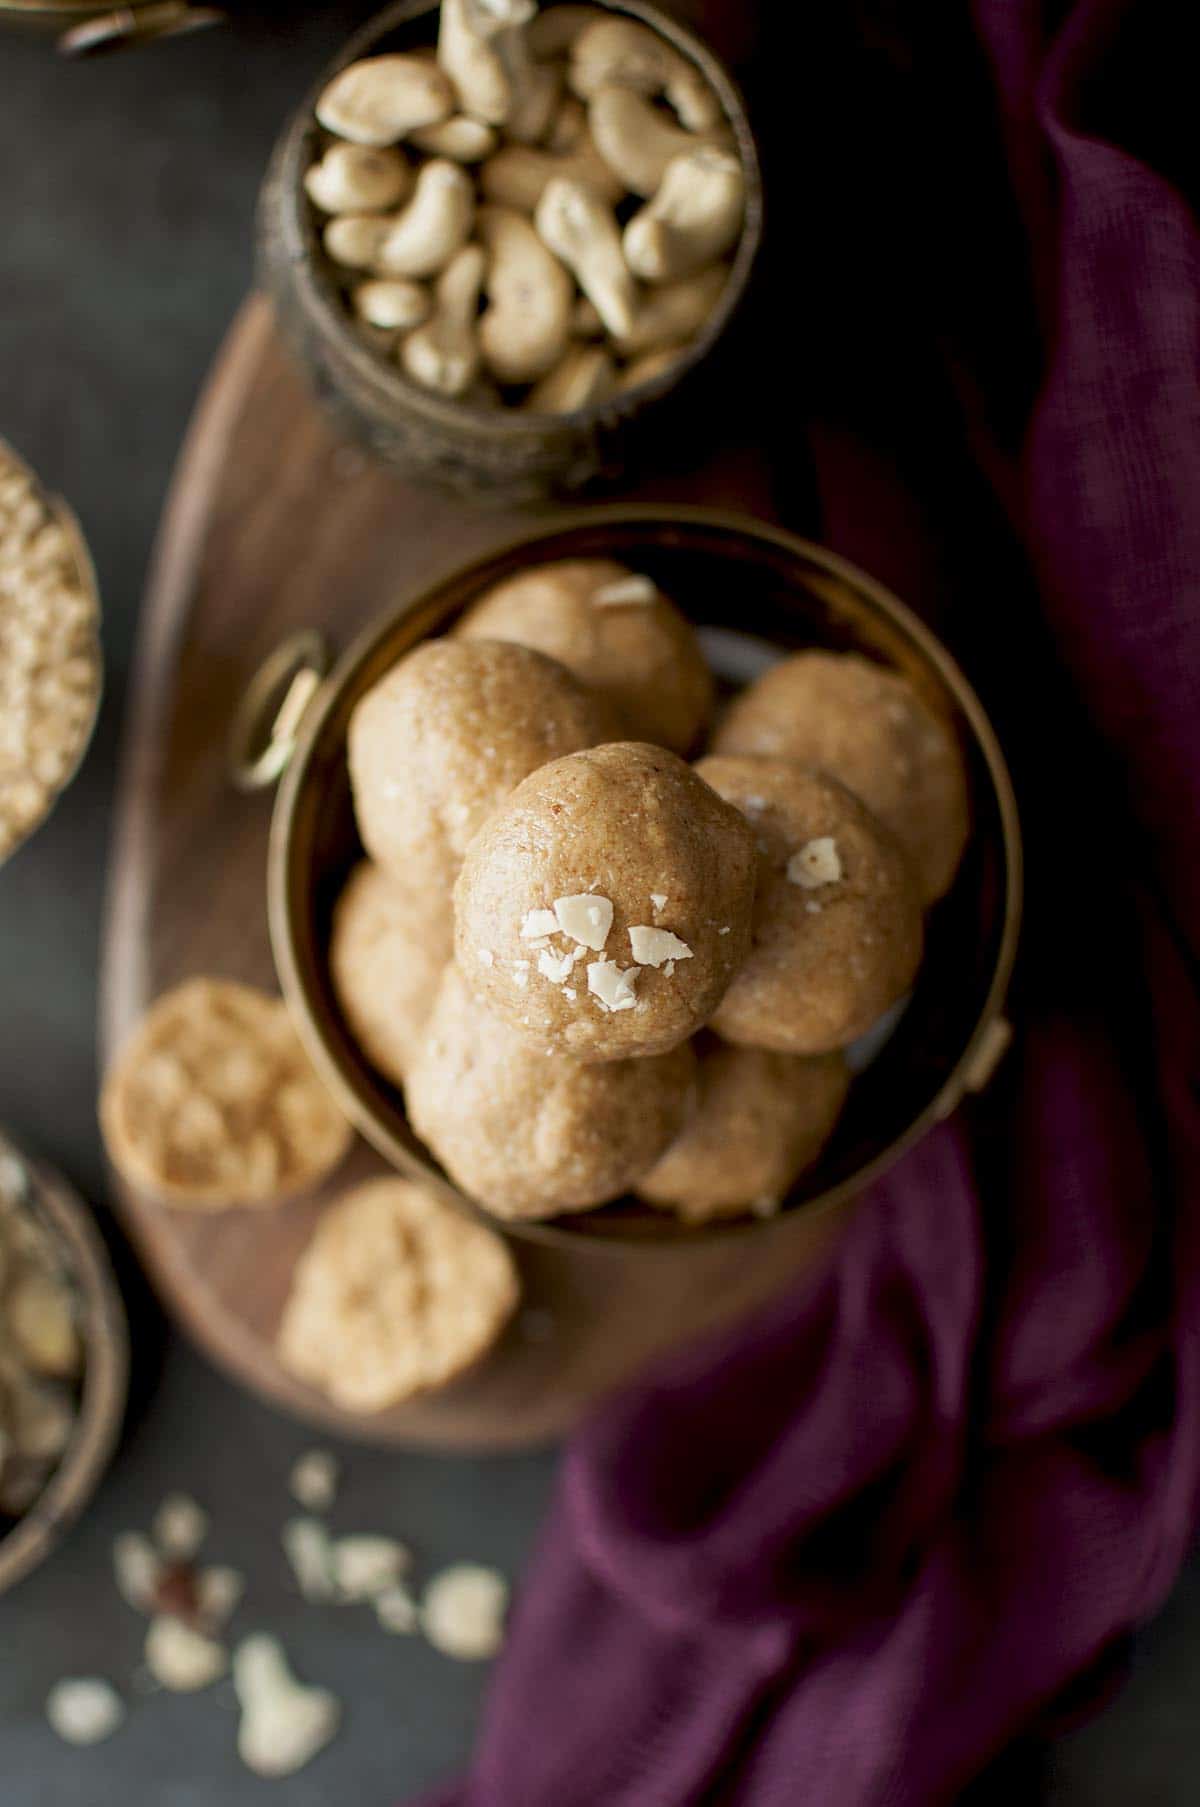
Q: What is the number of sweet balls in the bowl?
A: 8